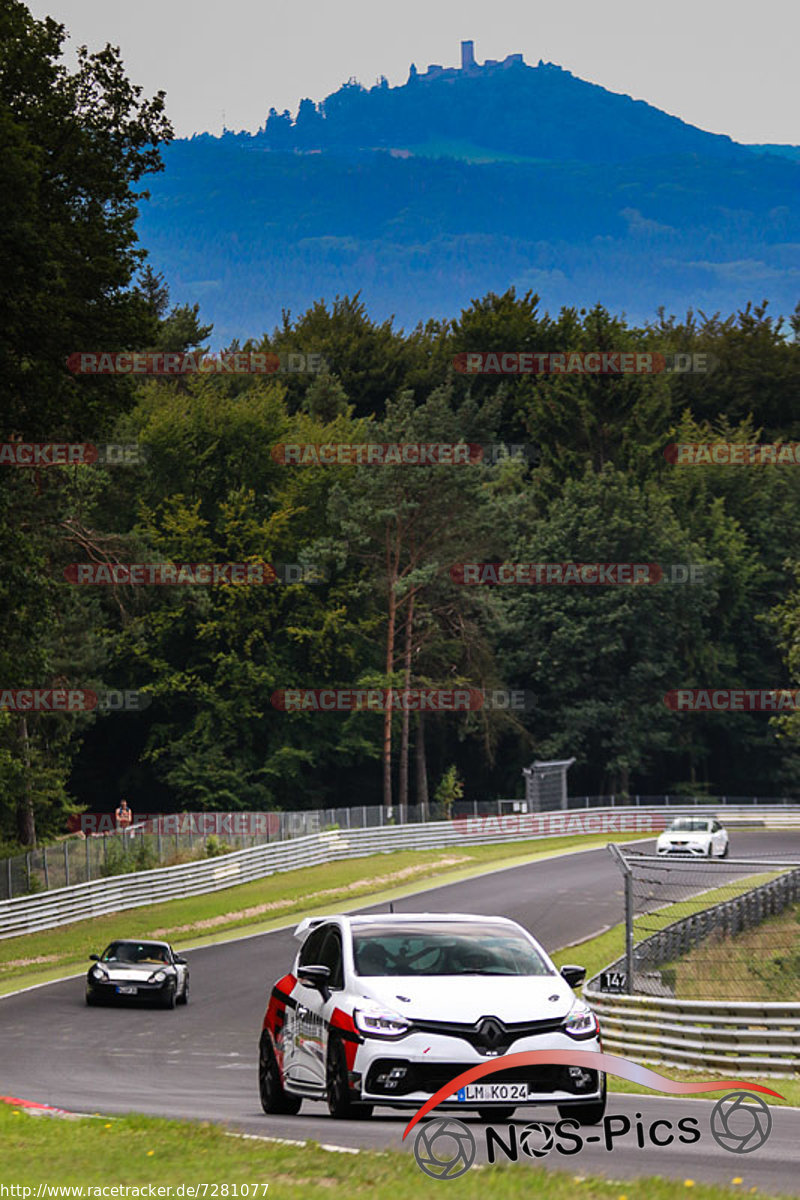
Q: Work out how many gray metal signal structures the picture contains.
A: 1